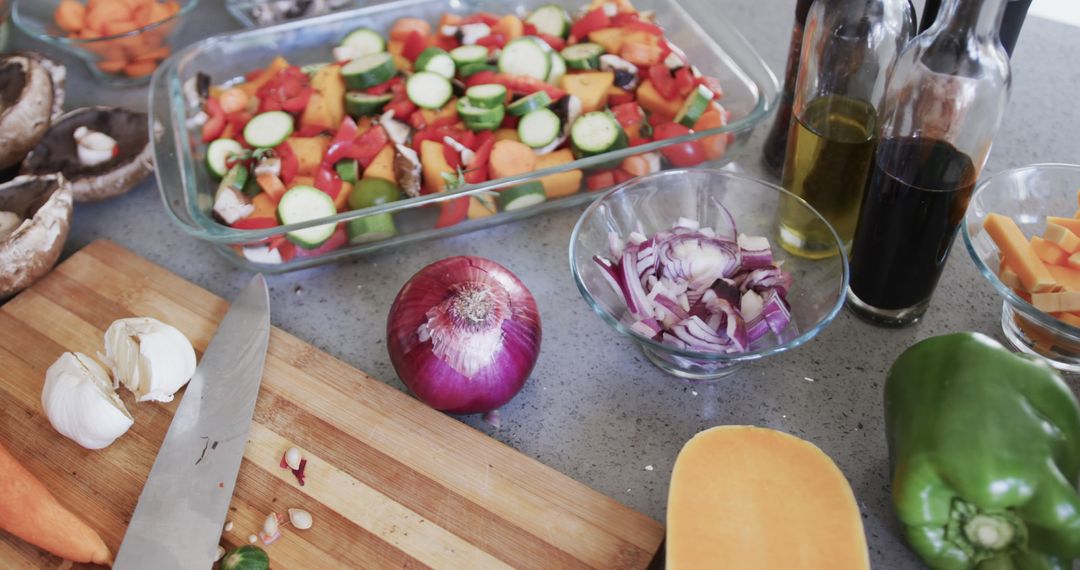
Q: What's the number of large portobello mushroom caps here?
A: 3